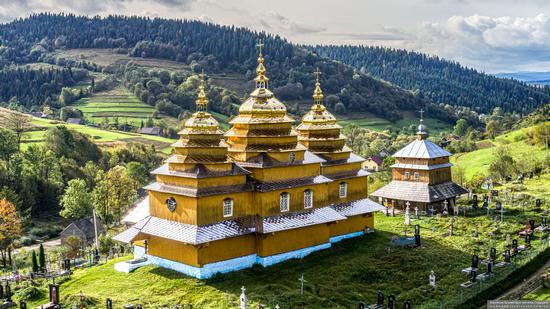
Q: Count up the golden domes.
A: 3